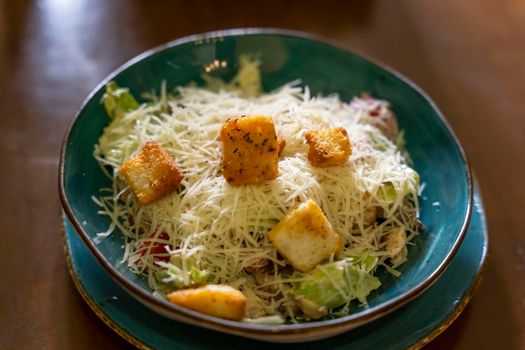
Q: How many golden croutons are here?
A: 5